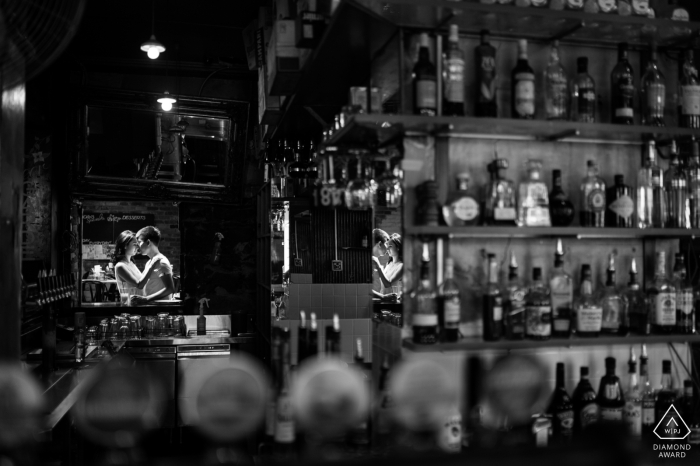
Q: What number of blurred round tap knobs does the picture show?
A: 6